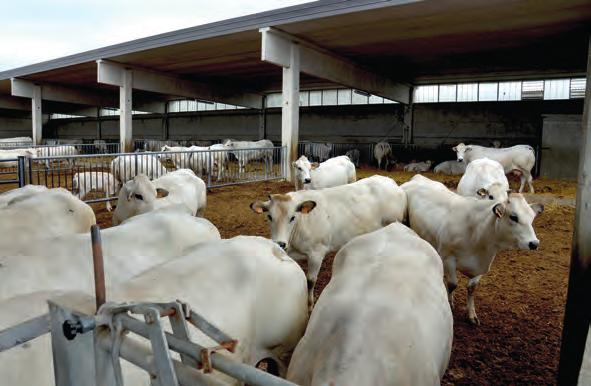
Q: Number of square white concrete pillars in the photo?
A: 3